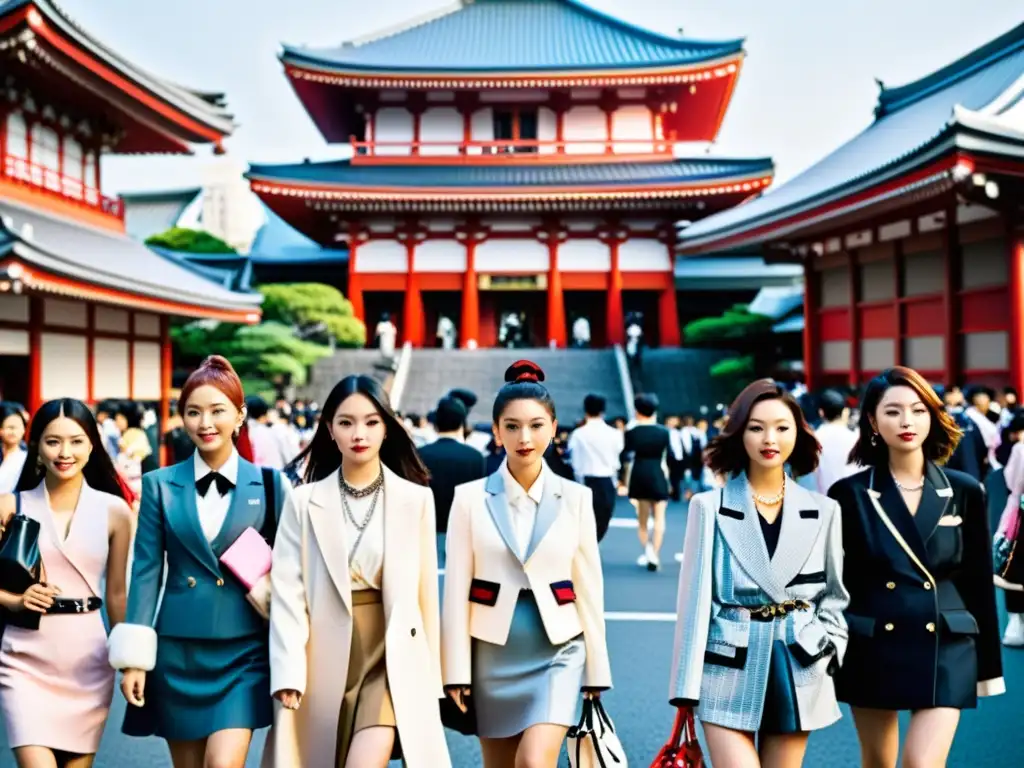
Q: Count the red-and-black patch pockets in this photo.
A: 2